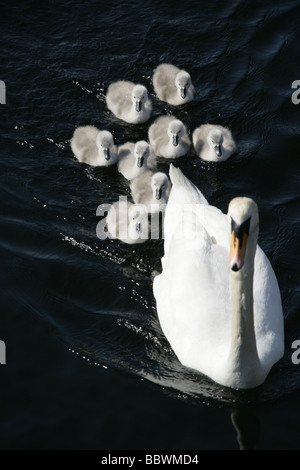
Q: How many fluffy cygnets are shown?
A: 8